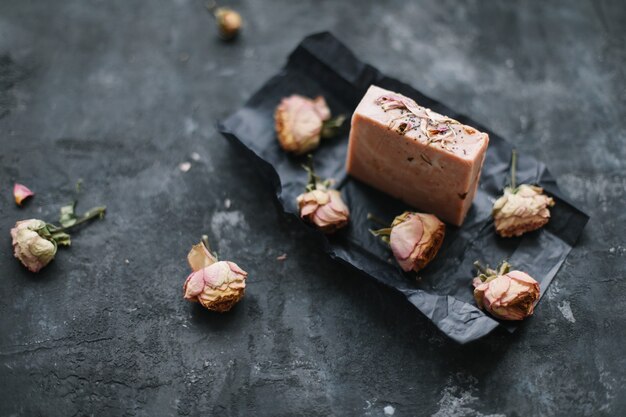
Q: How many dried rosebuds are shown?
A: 8